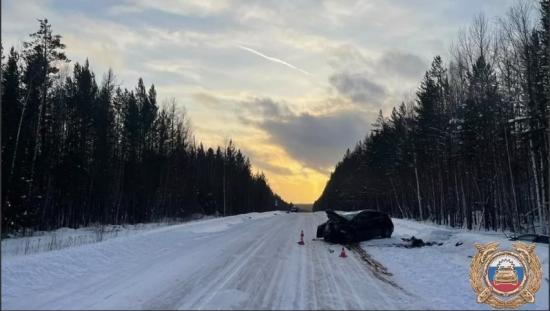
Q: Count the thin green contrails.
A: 0